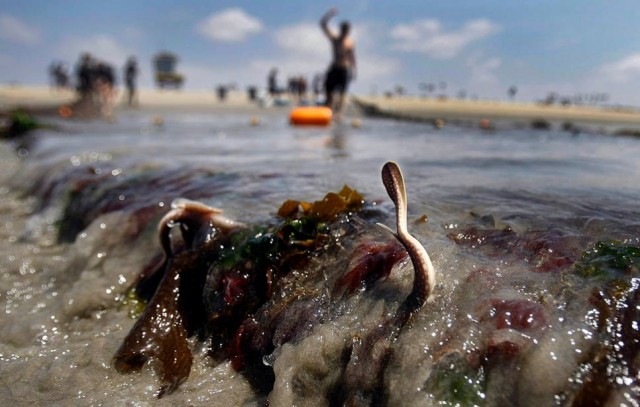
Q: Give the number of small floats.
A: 6